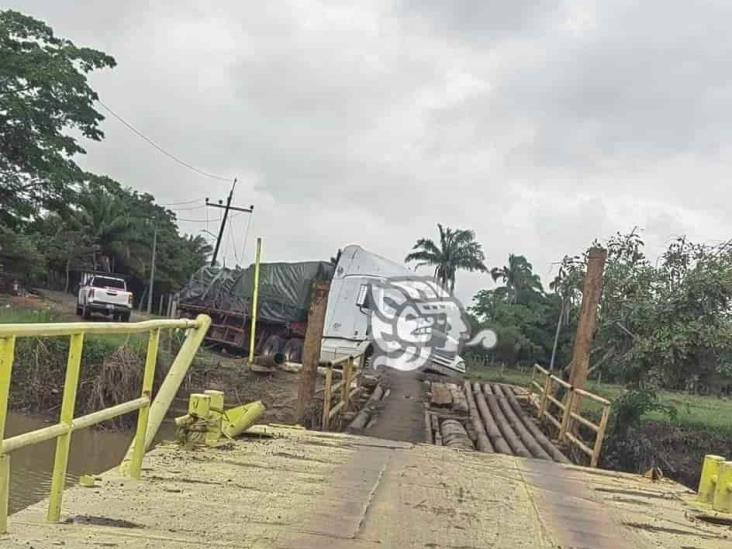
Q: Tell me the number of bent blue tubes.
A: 0